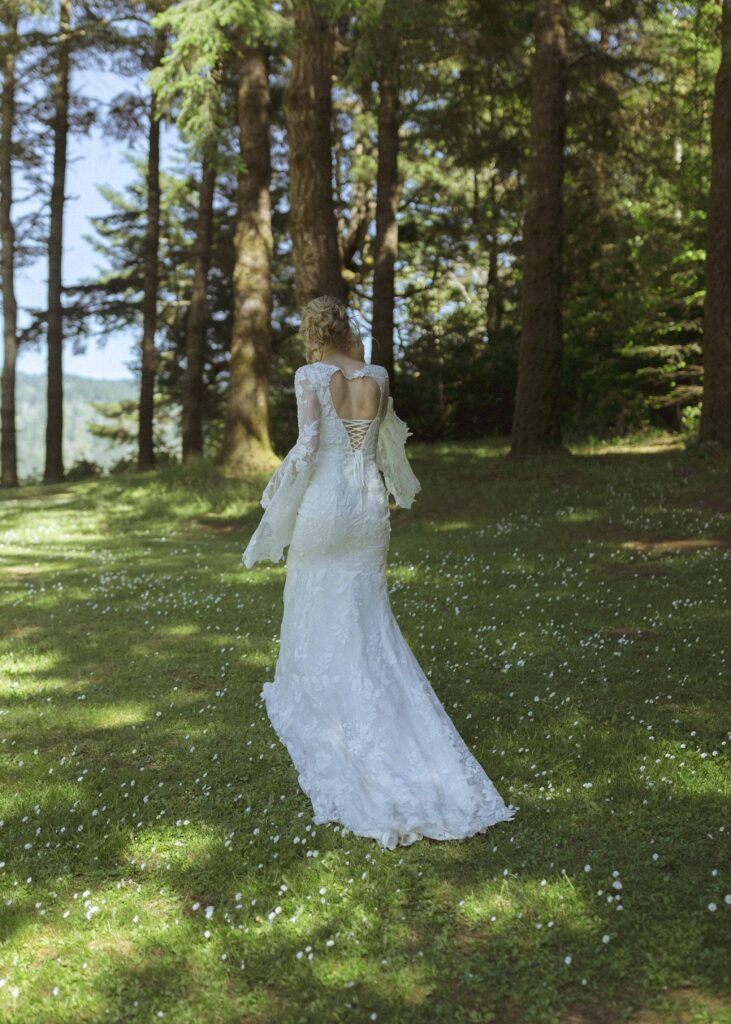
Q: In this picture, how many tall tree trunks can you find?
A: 9